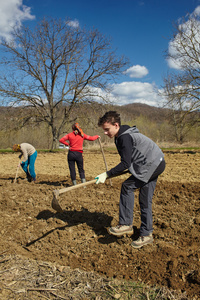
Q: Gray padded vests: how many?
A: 1